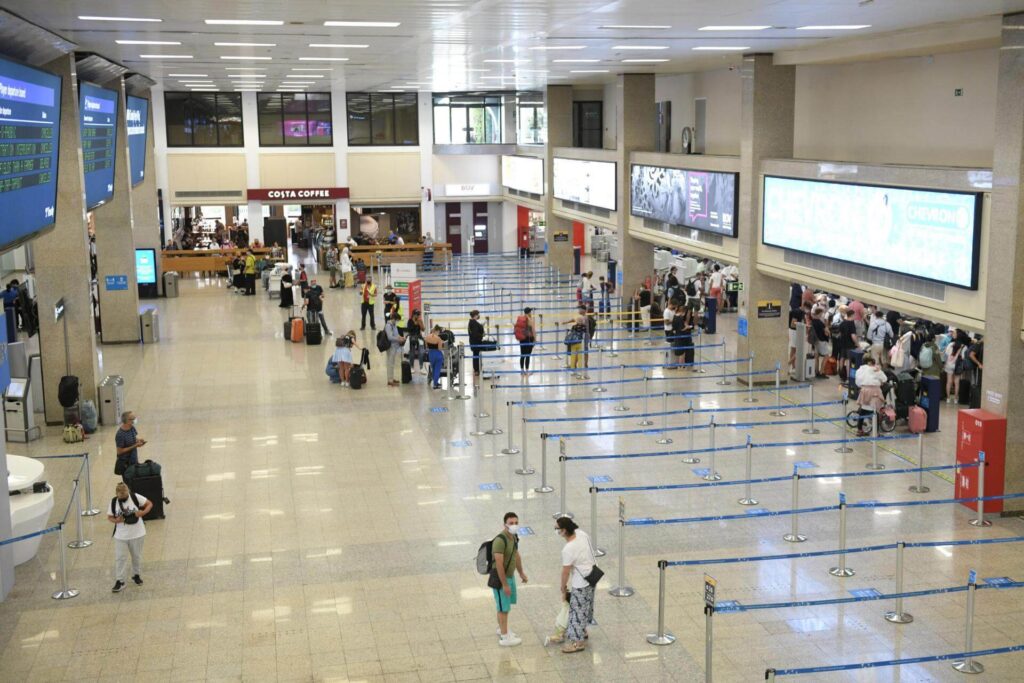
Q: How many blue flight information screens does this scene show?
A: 3